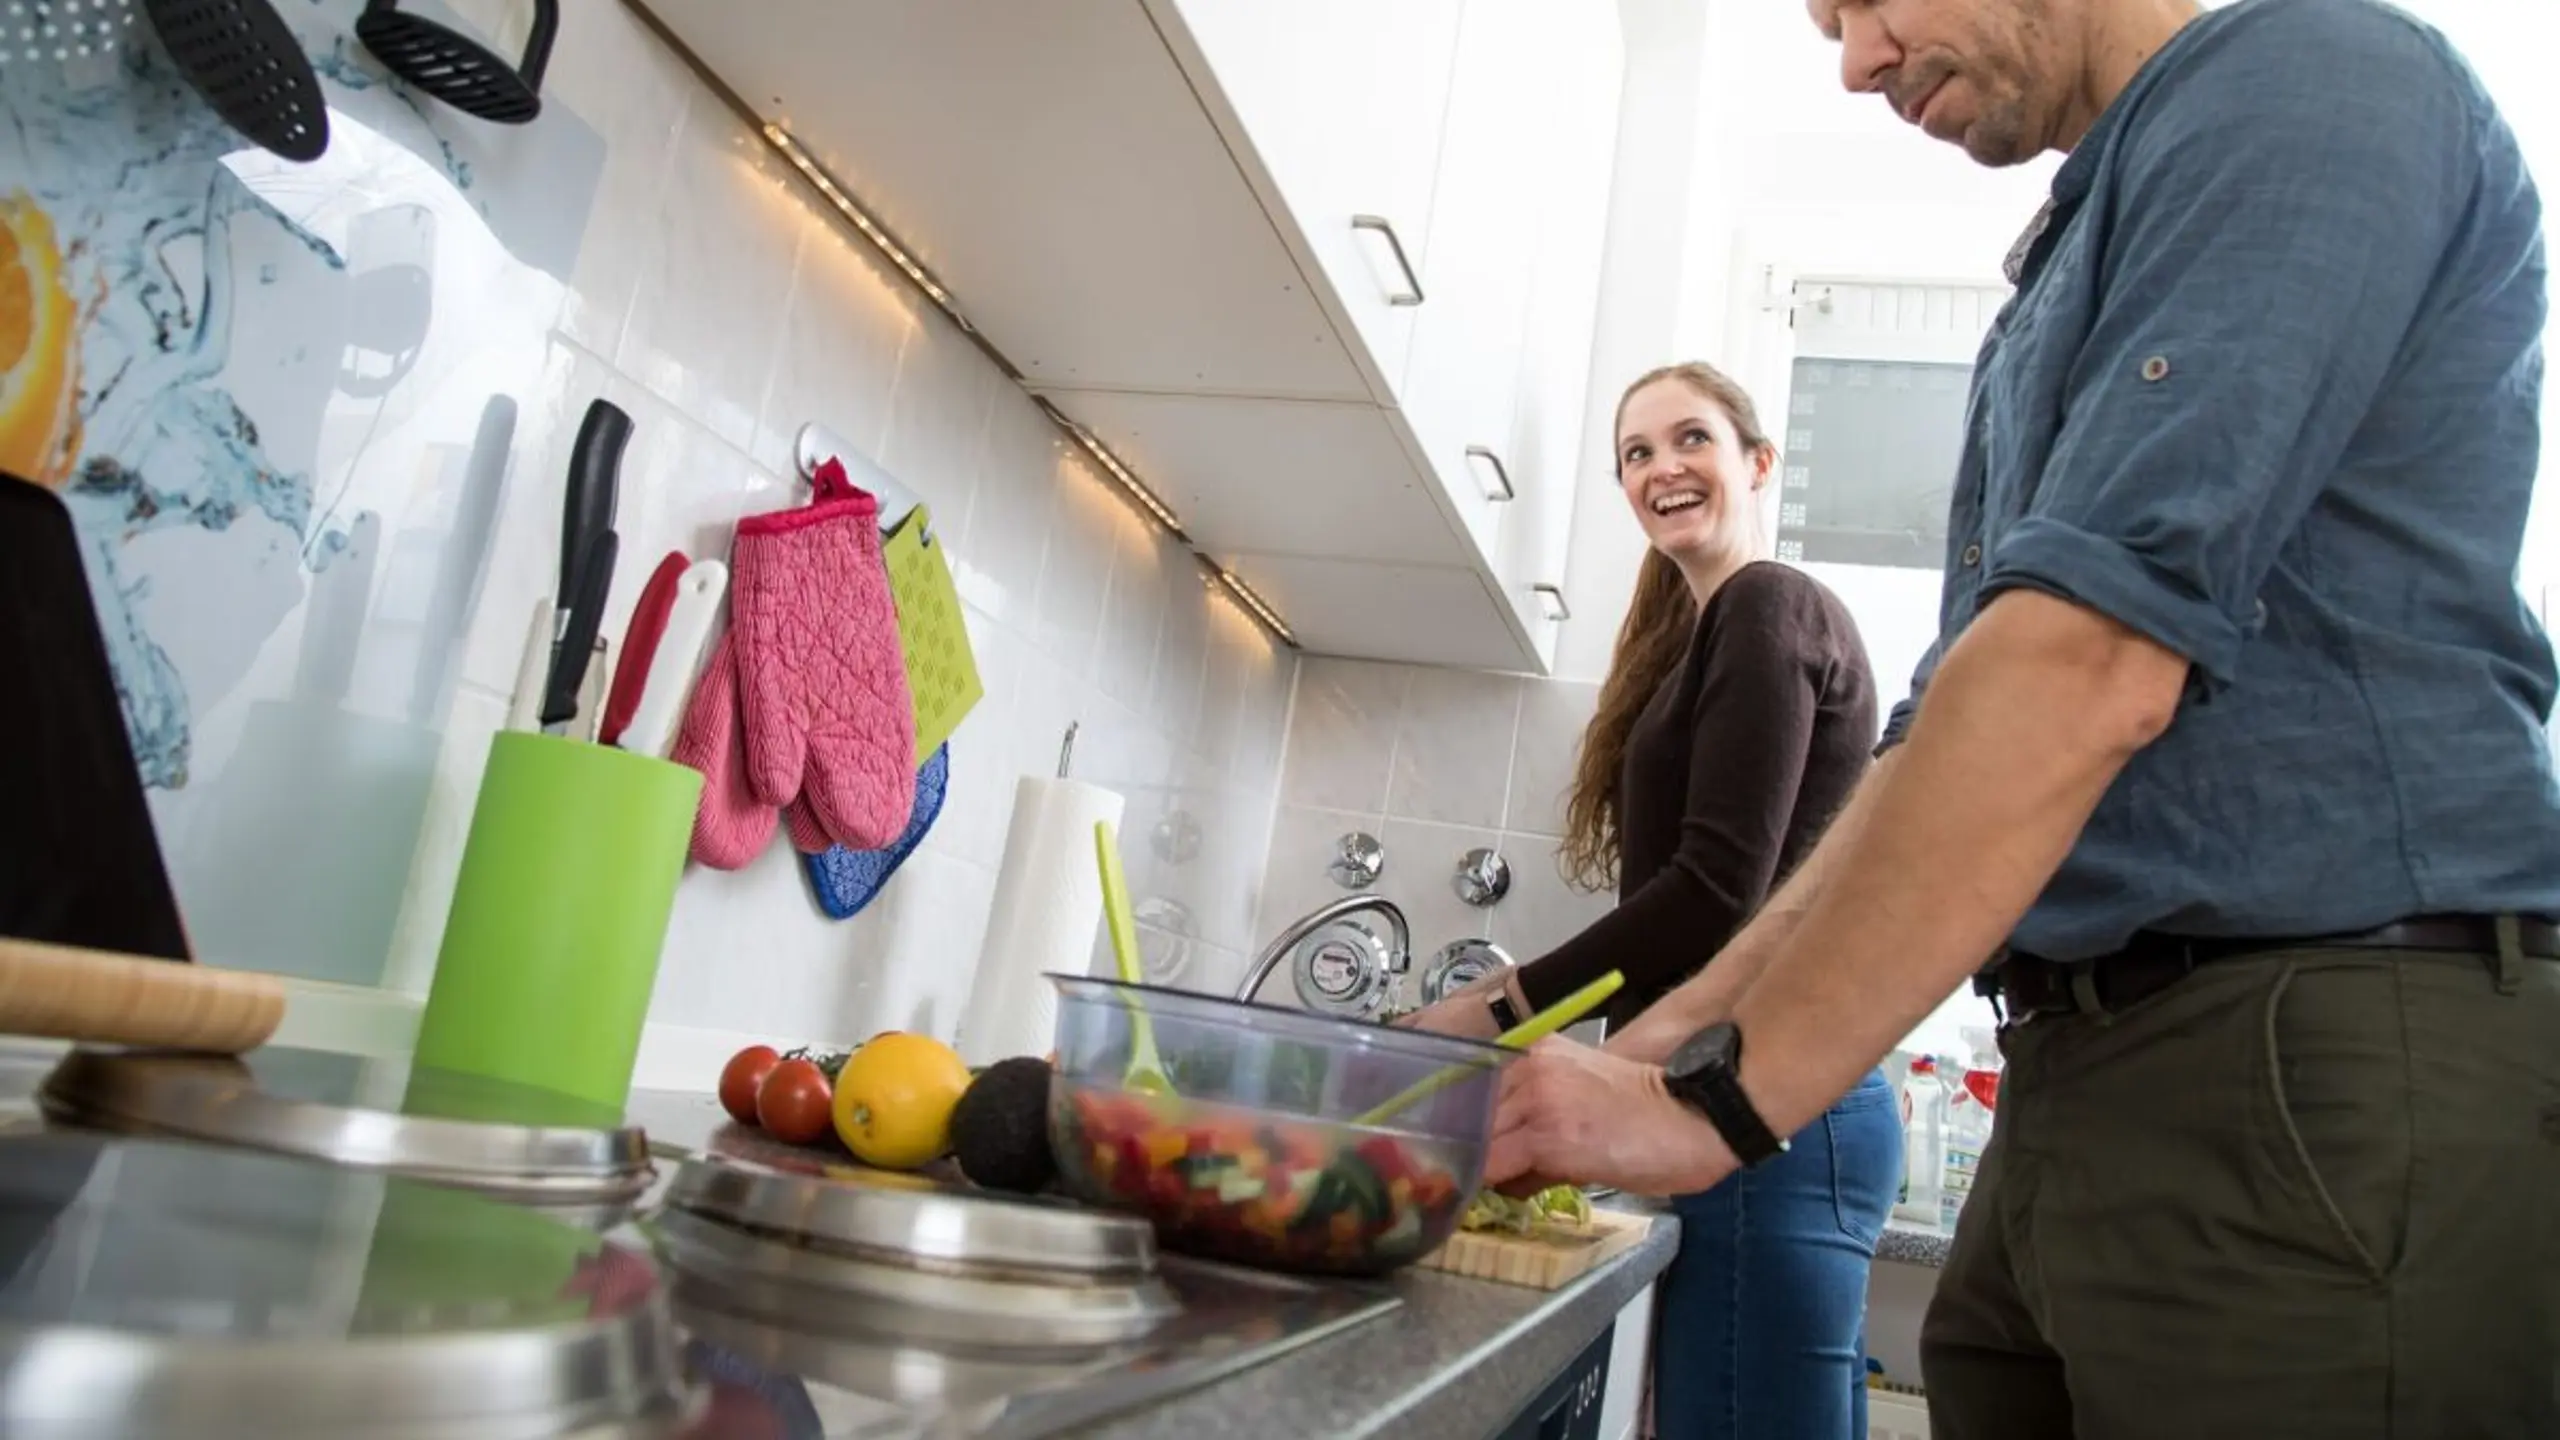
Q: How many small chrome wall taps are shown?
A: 2